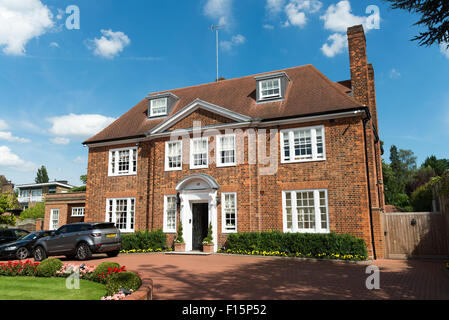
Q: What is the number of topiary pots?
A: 2